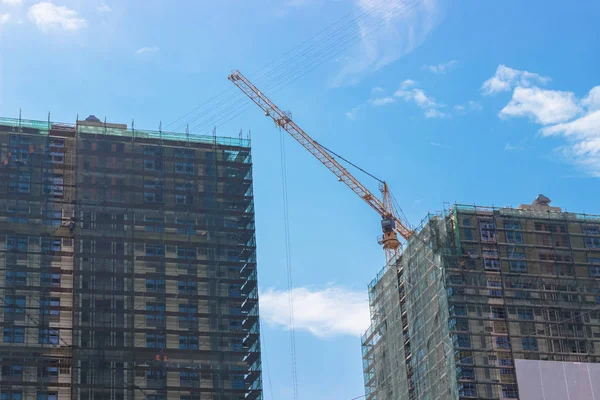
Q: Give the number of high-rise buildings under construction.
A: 2